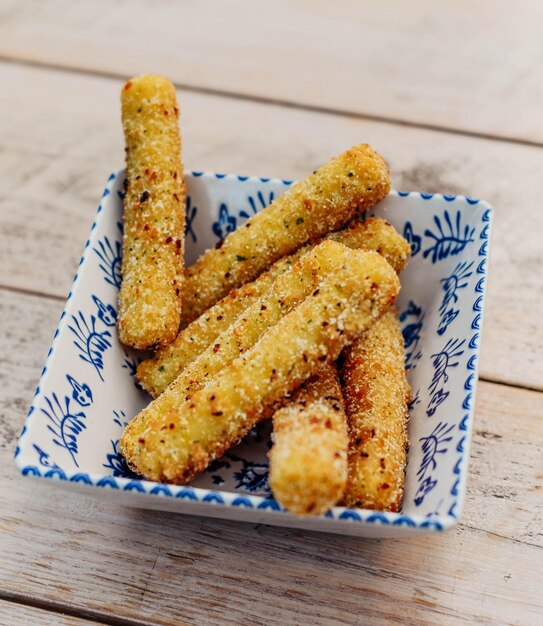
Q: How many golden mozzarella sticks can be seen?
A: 7